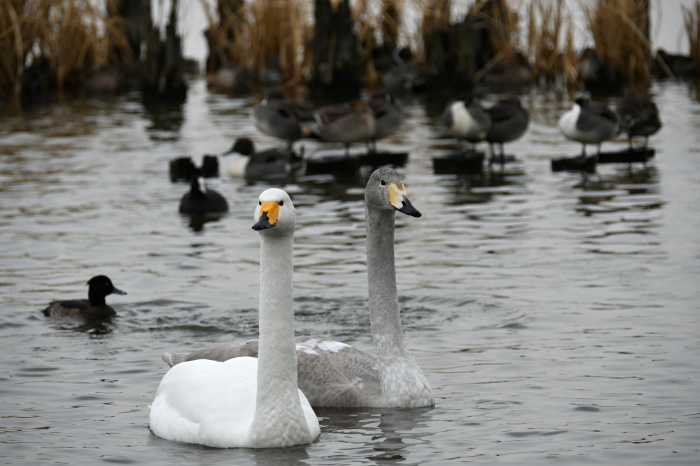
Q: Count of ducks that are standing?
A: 7